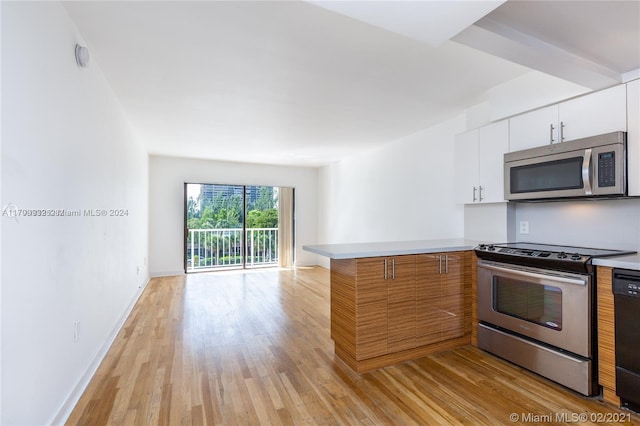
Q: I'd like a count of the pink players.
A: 0